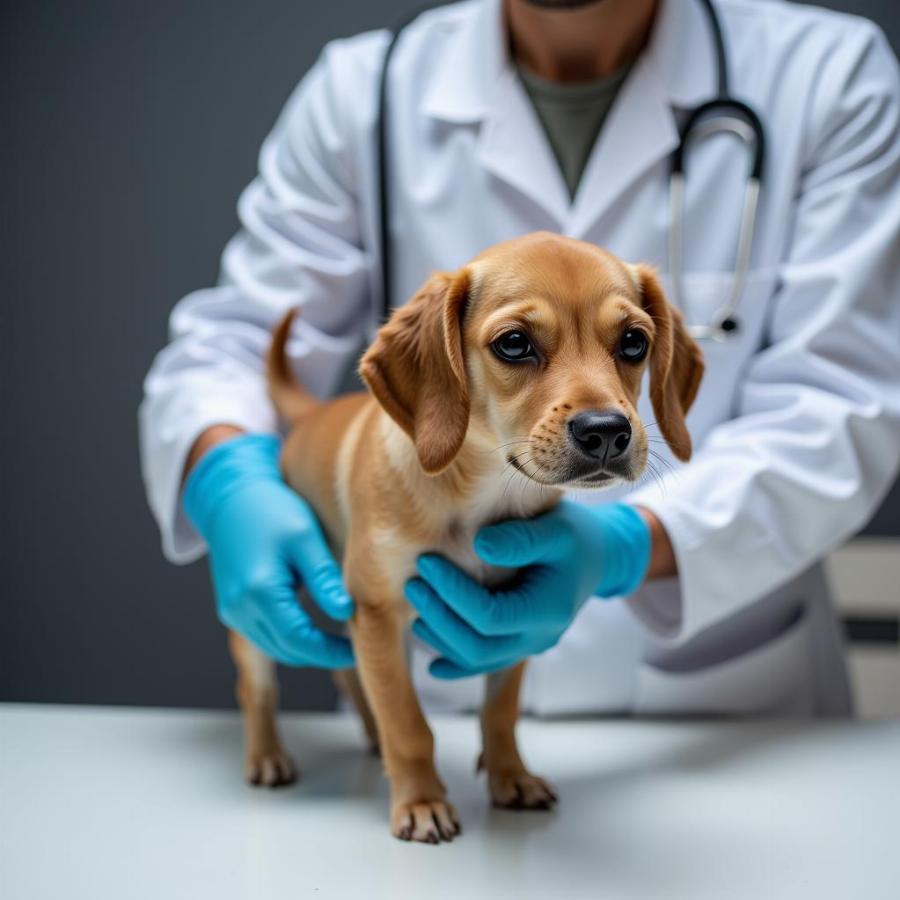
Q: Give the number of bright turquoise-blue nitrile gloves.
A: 2